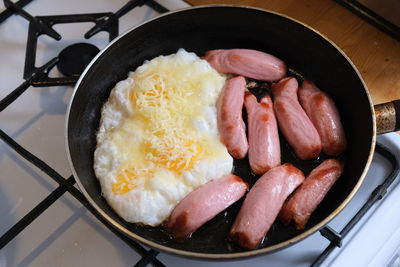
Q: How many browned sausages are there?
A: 8